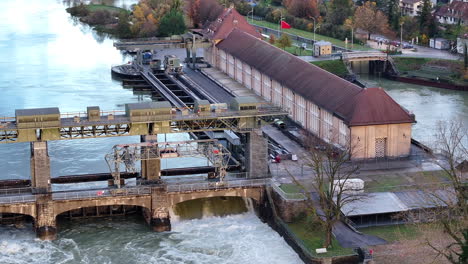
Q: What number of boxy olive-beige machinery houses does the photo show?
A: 5